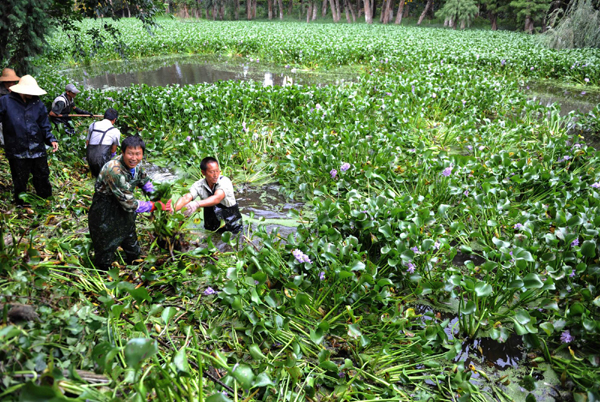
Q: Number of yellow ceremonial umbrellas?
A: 0